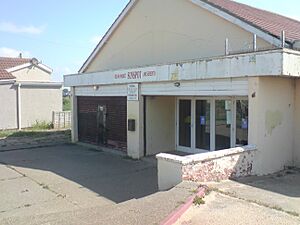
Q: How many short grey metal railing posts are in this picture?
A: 3